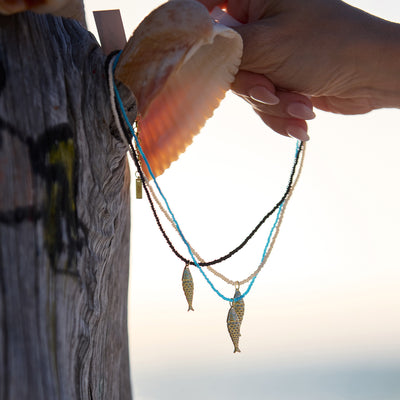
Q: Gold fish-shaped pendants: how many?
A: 3